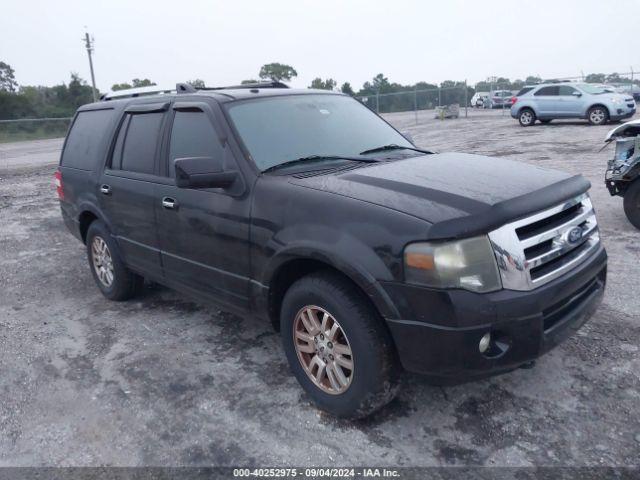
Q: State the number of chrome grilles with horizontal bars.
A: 1